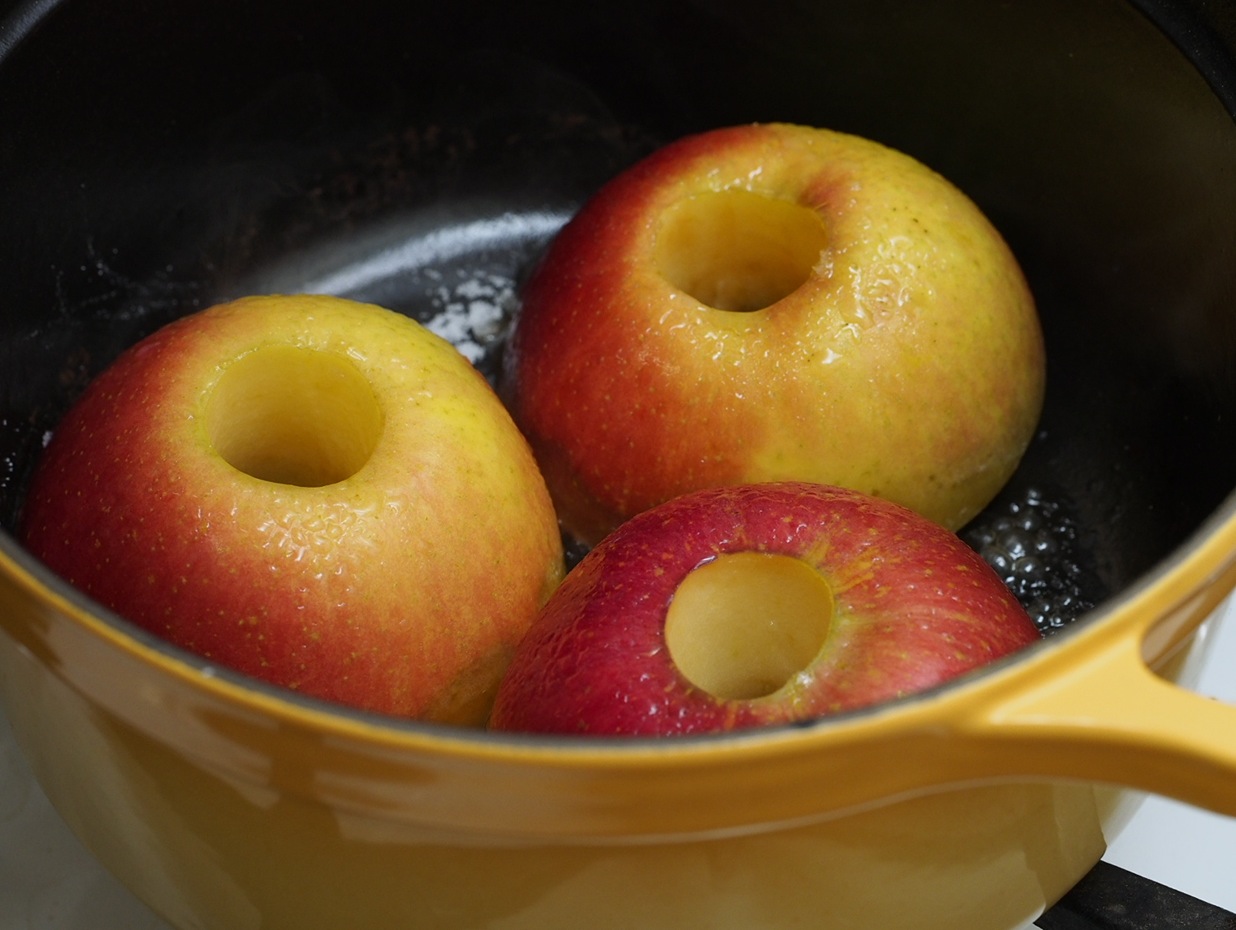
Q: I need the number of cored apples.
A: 3